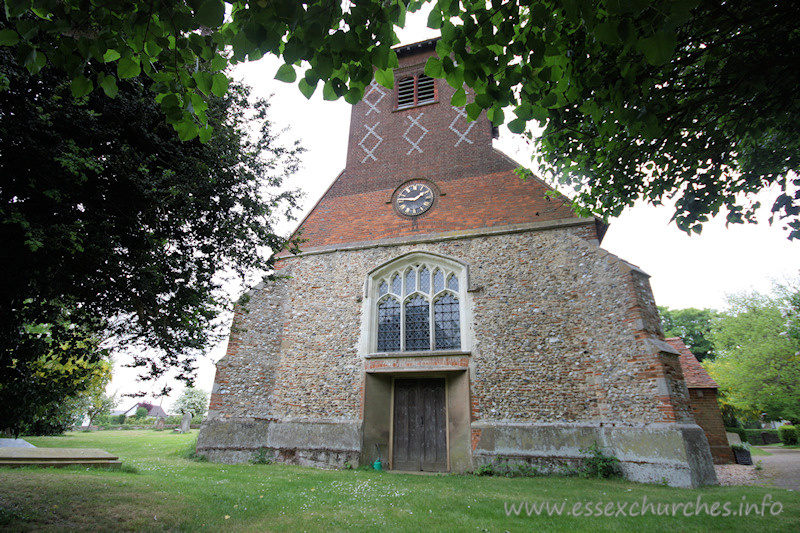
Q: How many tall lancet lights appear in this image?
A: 3